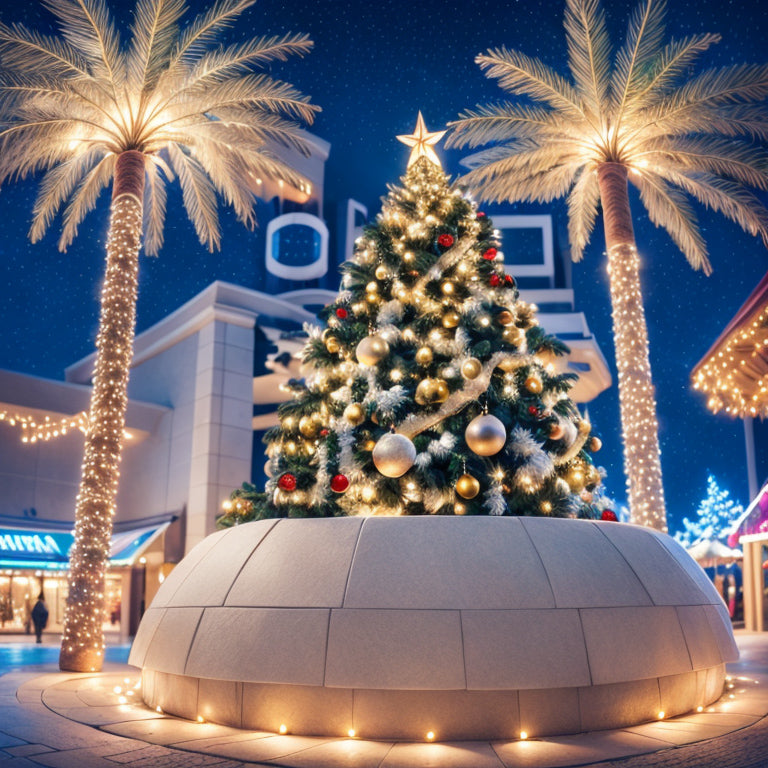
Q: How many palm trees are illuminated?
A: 2